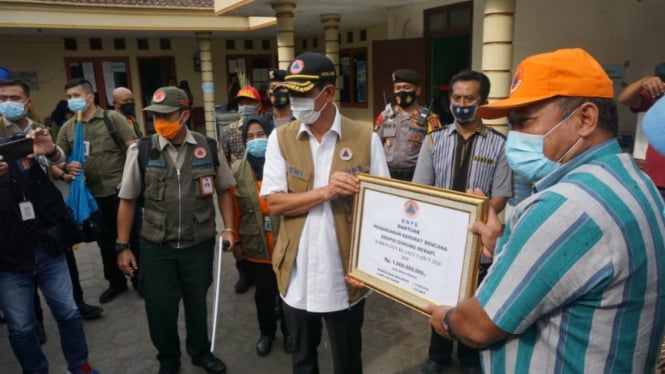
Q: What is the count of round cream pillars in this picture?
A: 4